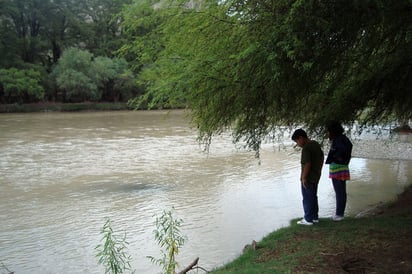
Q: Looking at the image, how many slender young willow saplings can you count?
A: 2